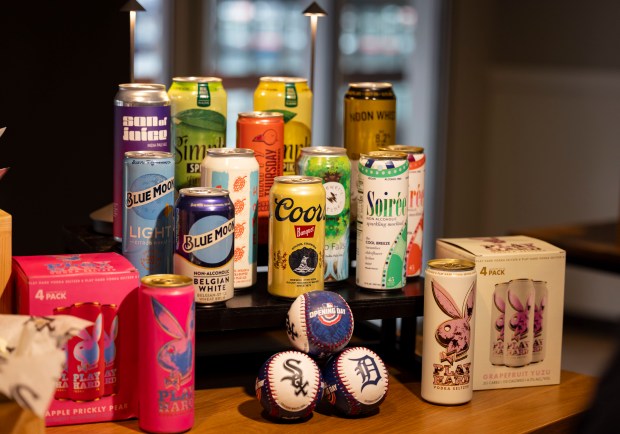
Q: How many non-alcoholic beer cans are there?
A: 1